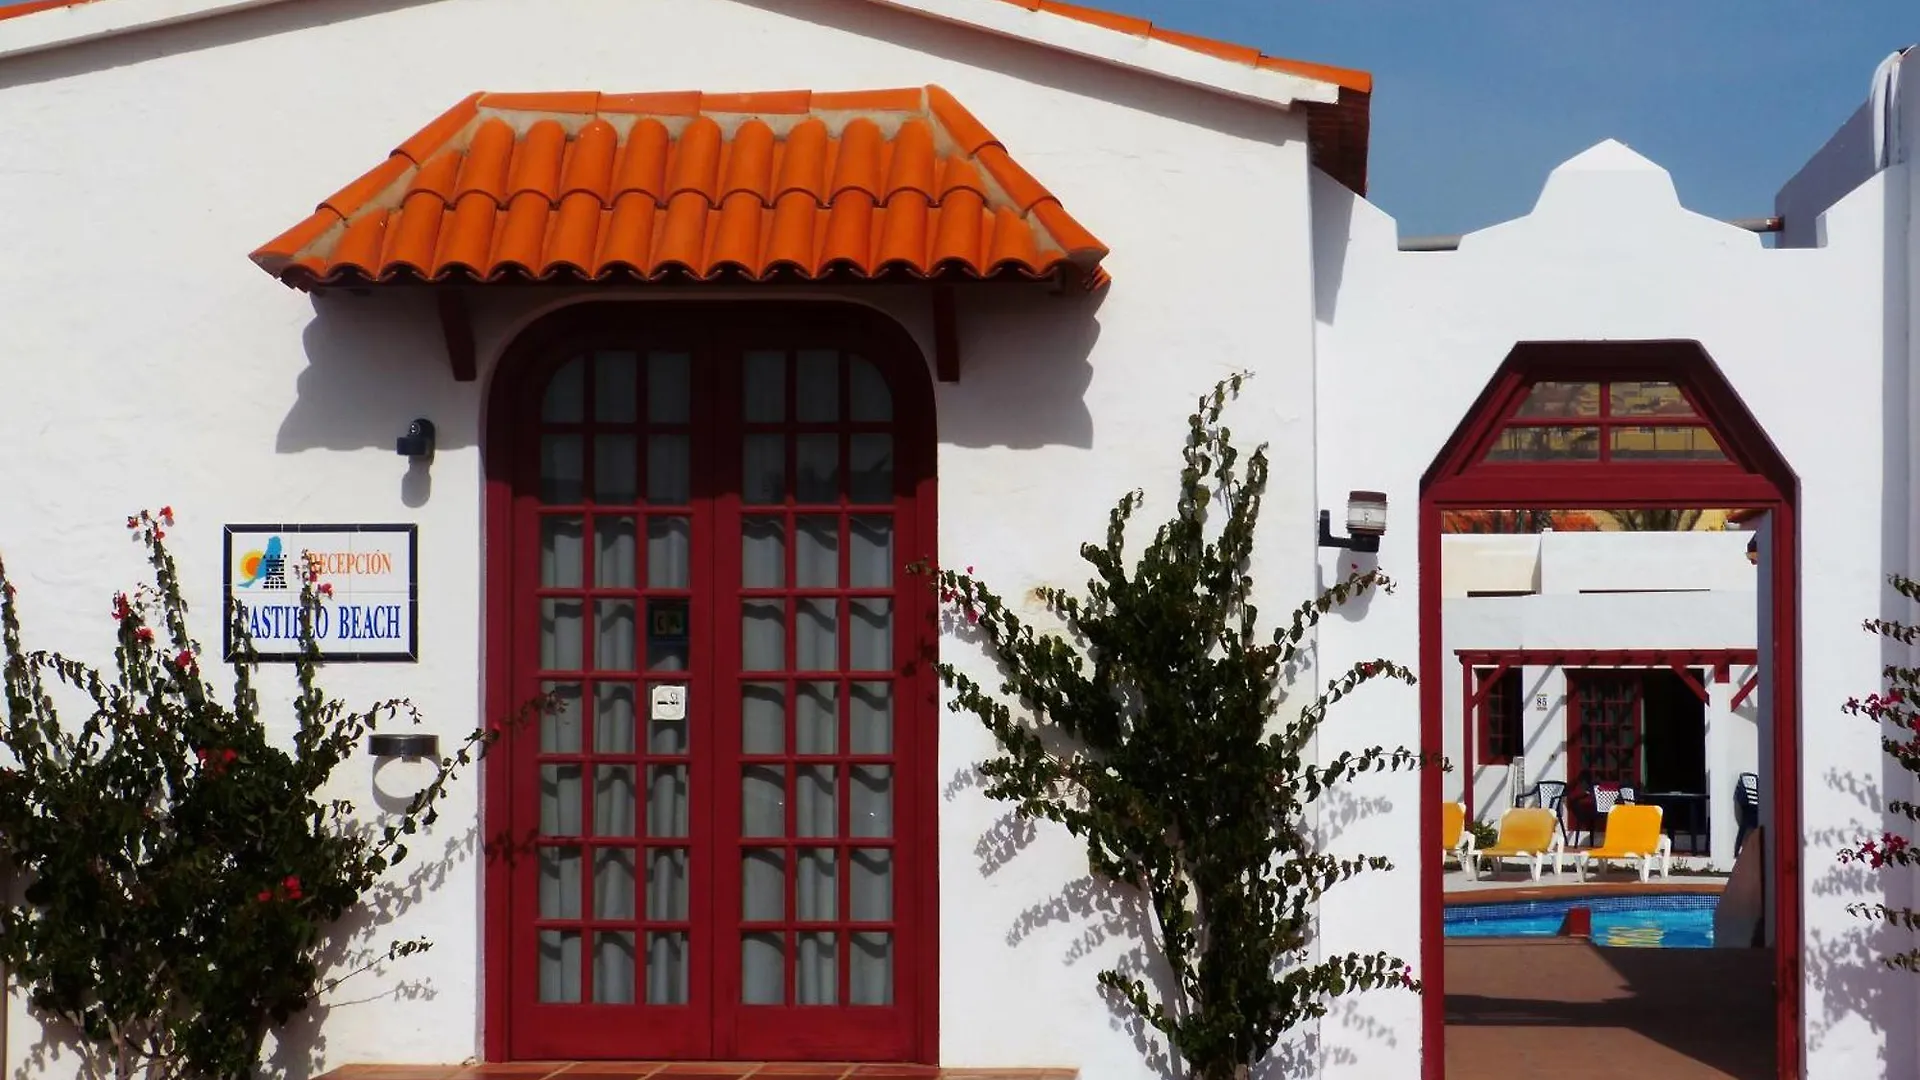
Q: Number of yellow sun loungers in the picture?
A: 3